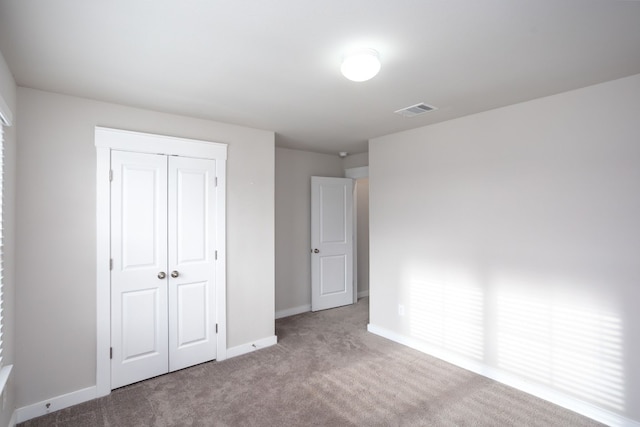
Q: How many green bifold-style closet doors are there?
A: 0